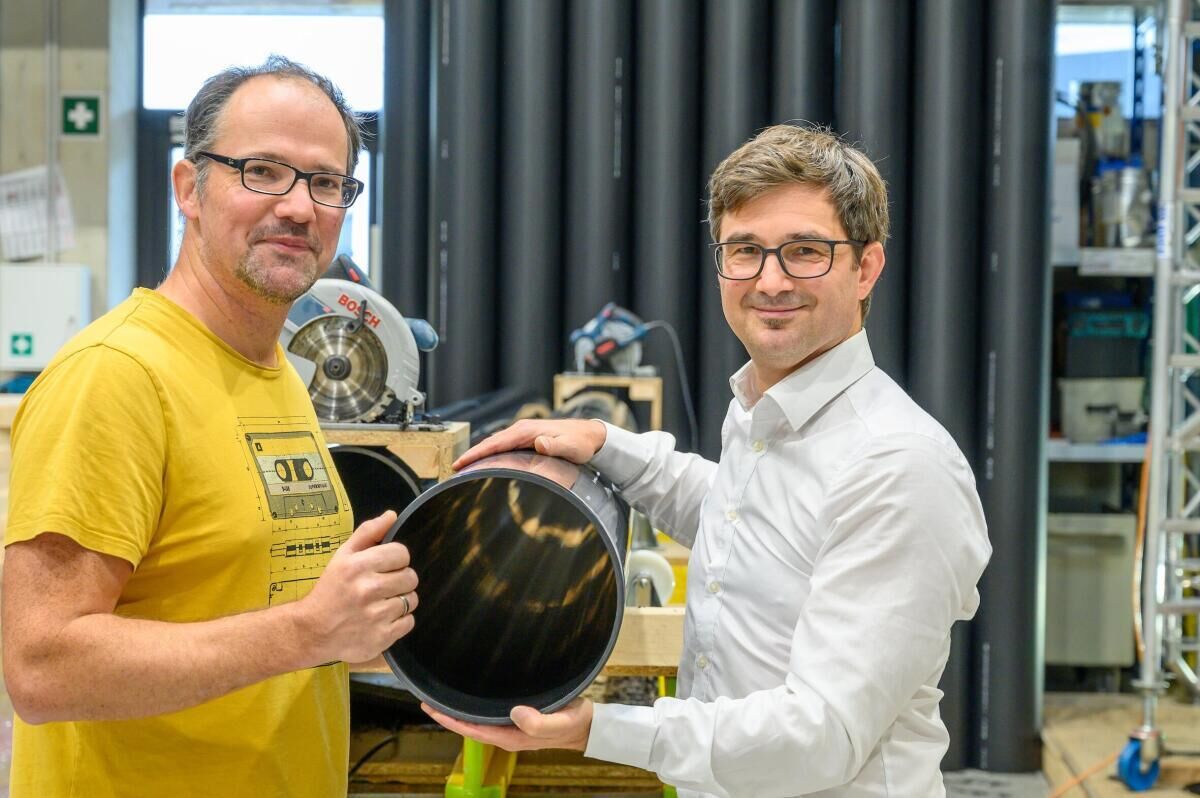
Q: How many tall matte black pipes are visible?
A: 10